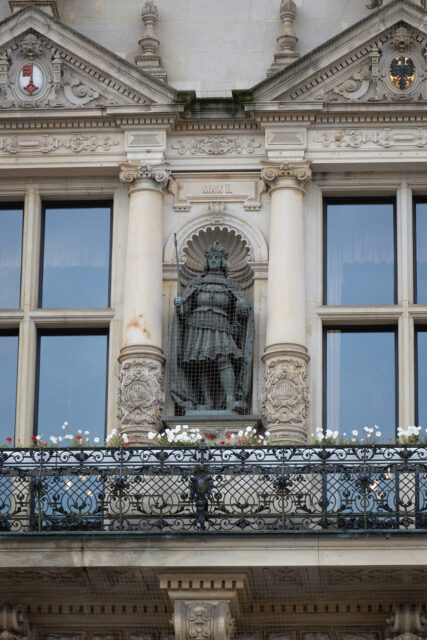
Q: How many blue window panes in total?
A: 8